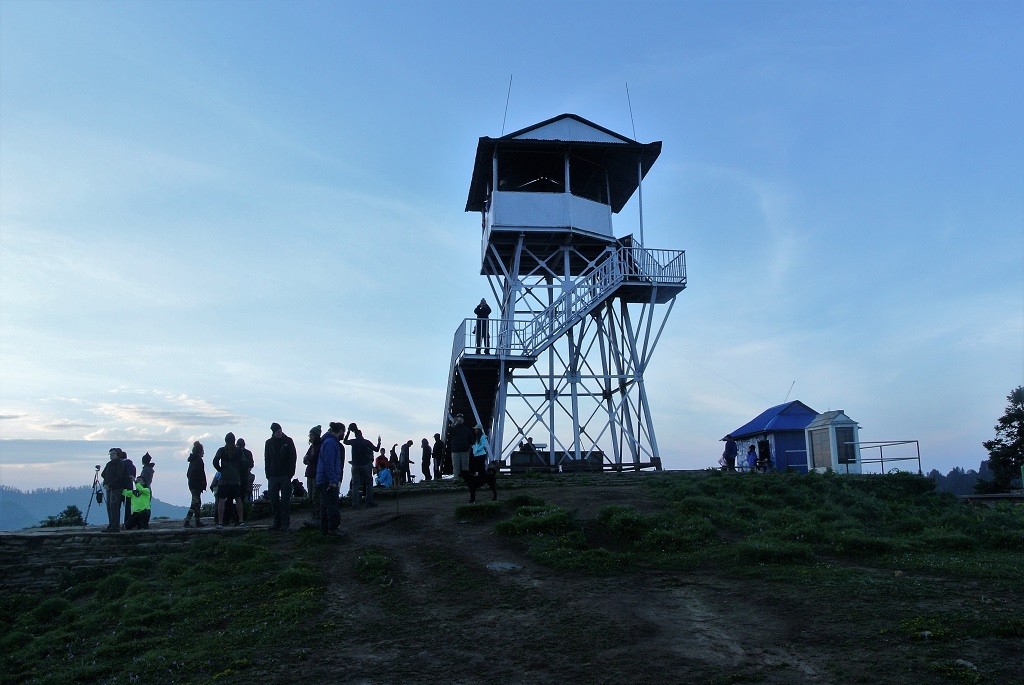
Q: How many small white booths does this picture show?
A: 1